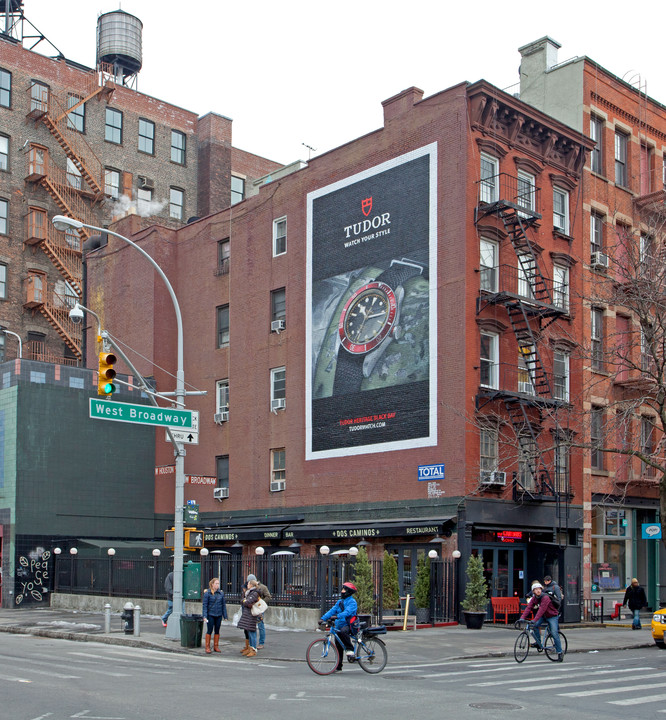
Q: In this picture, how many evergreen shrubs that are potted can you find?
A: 4